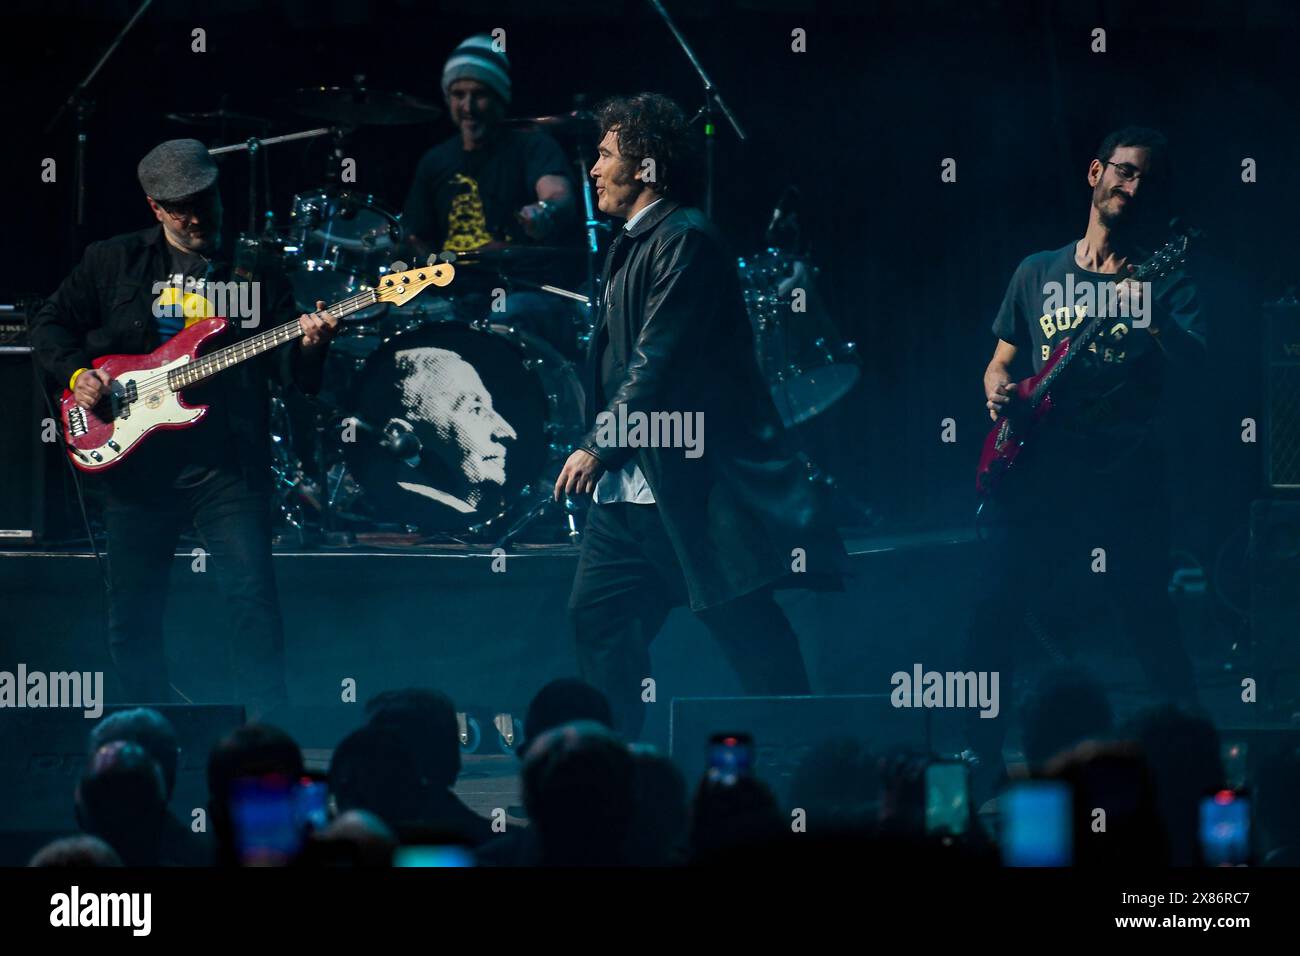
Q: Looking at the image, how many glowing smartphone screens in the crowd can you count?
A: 7